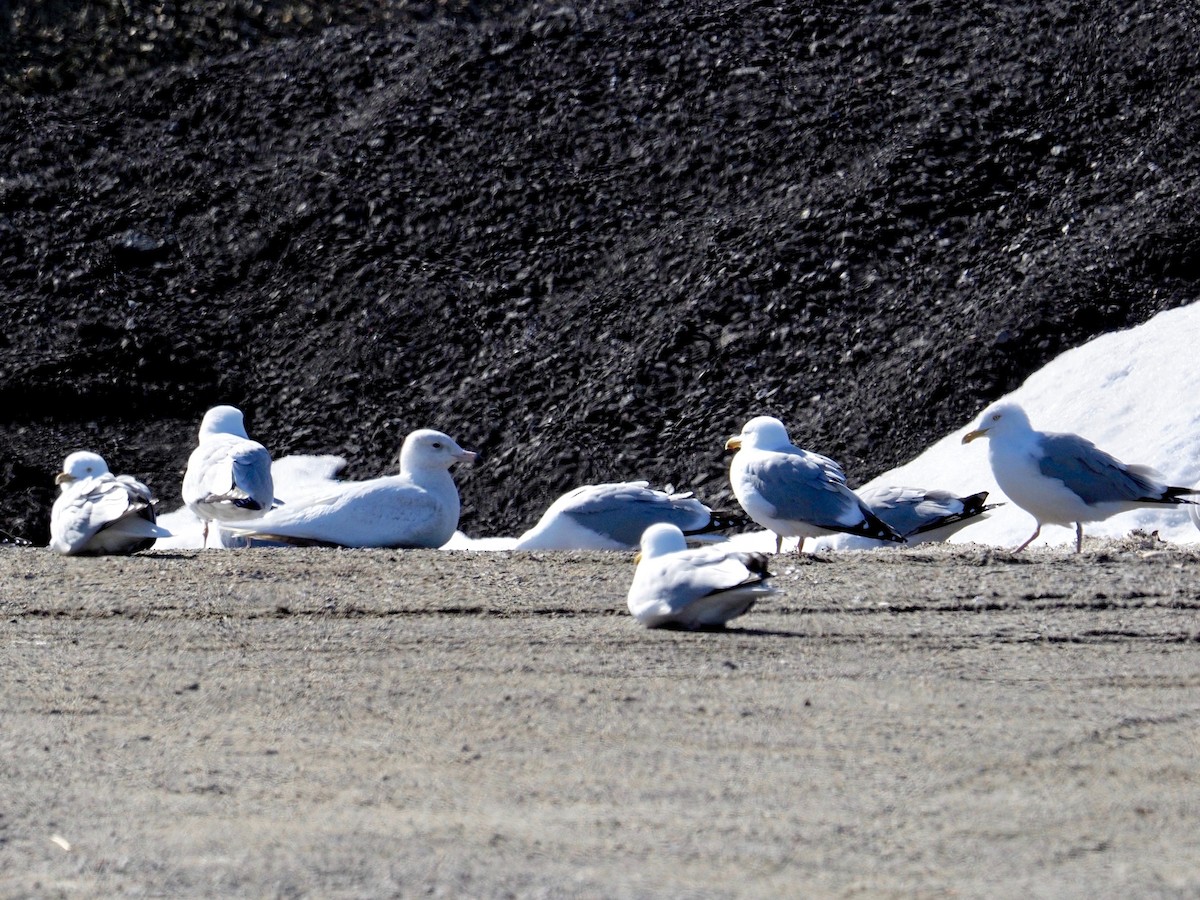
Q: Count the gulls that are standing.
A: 3